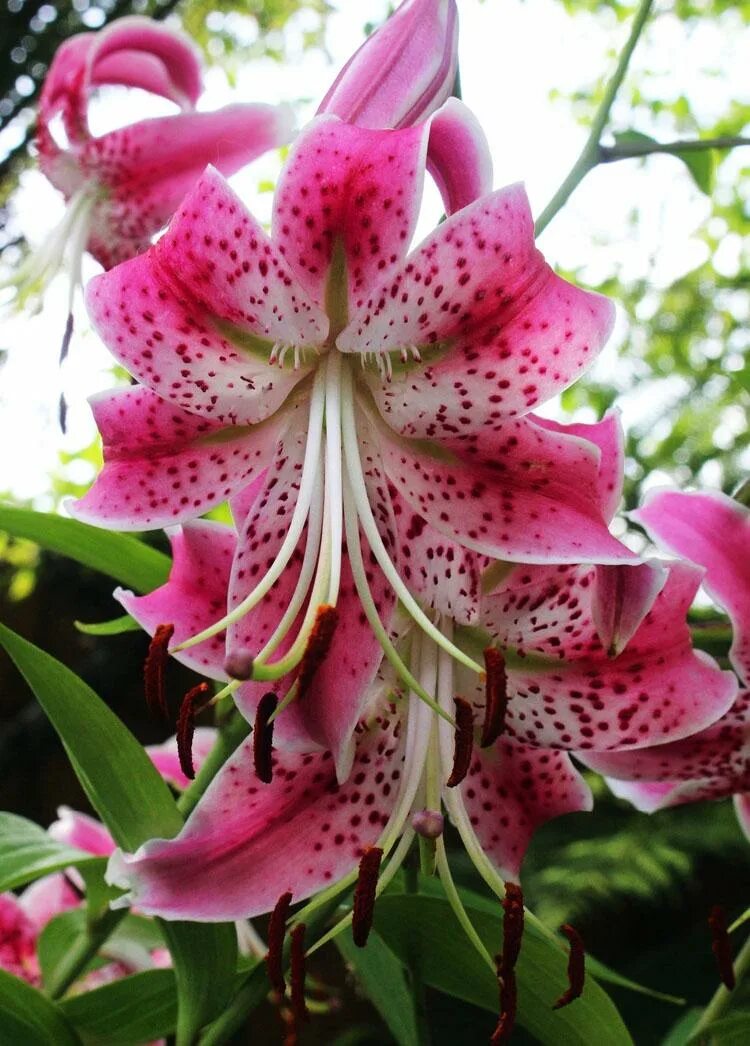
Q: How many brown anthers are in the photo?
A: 13